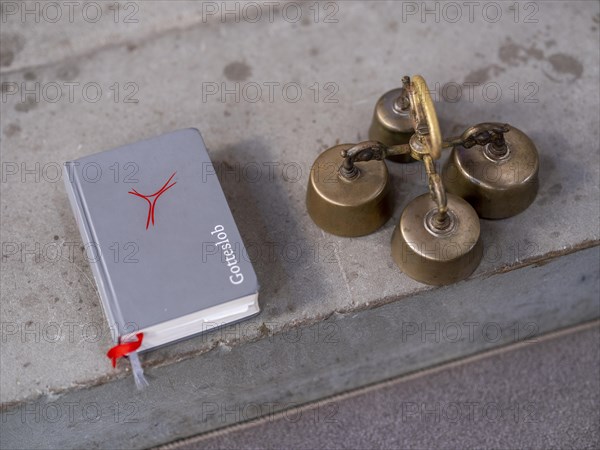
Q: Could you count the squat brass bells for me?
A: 4